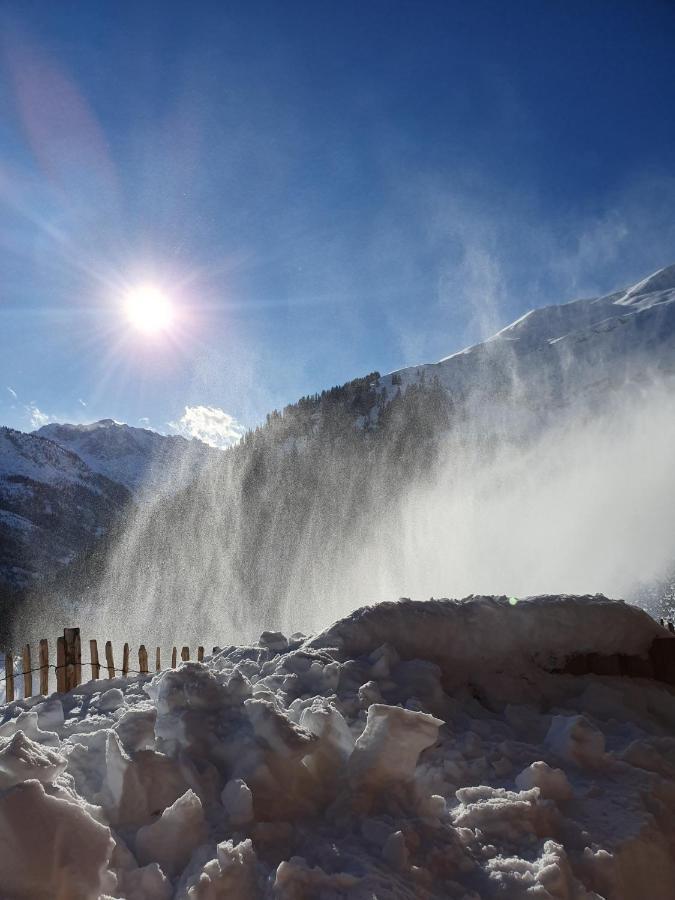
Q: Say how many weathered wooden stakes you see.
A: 13